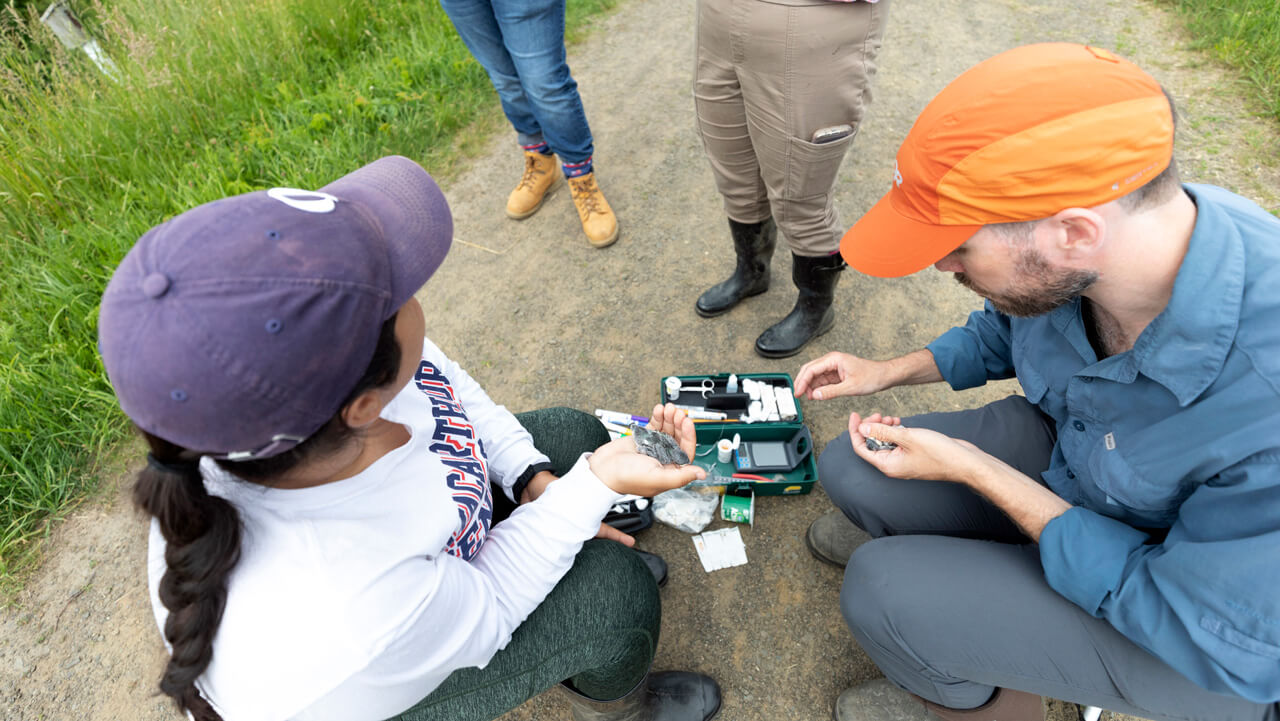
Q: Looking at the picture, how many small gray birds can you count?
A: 2